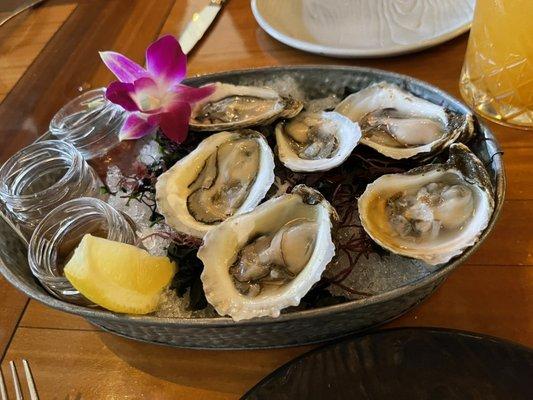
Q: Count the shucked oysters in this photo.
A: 6